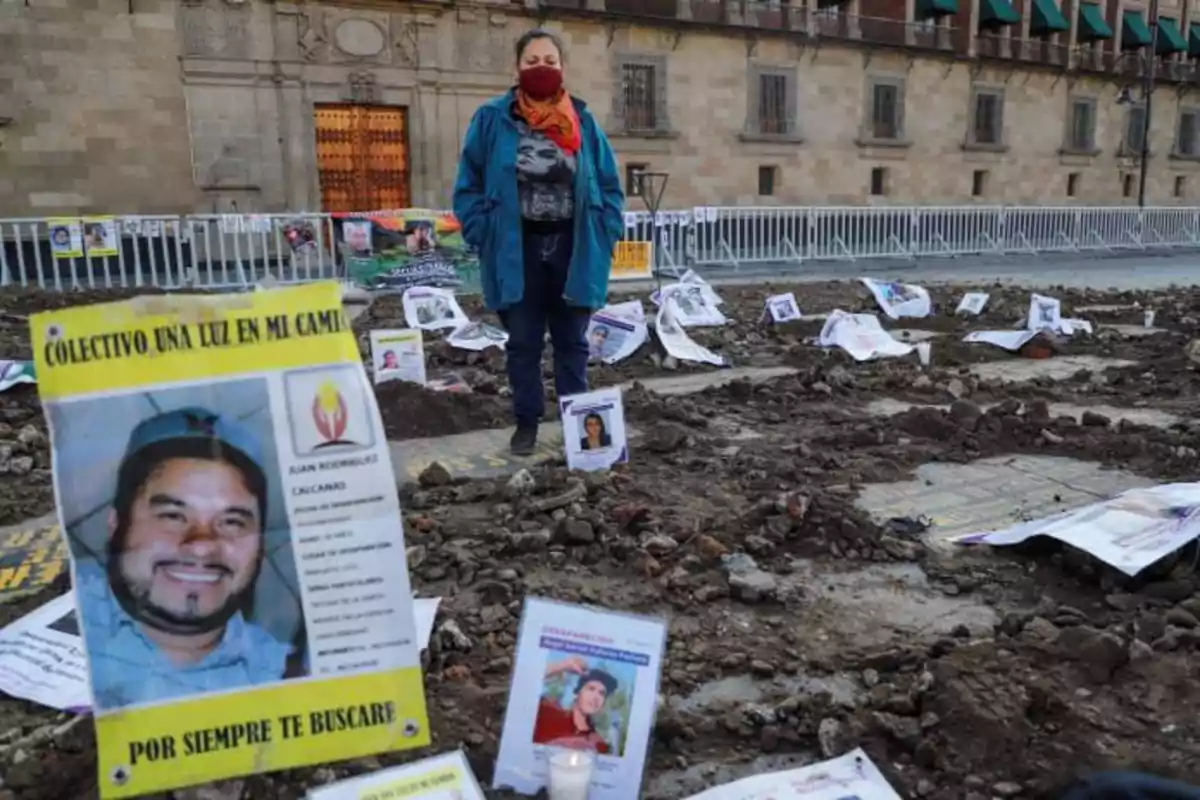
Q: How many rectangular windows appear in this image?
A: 14